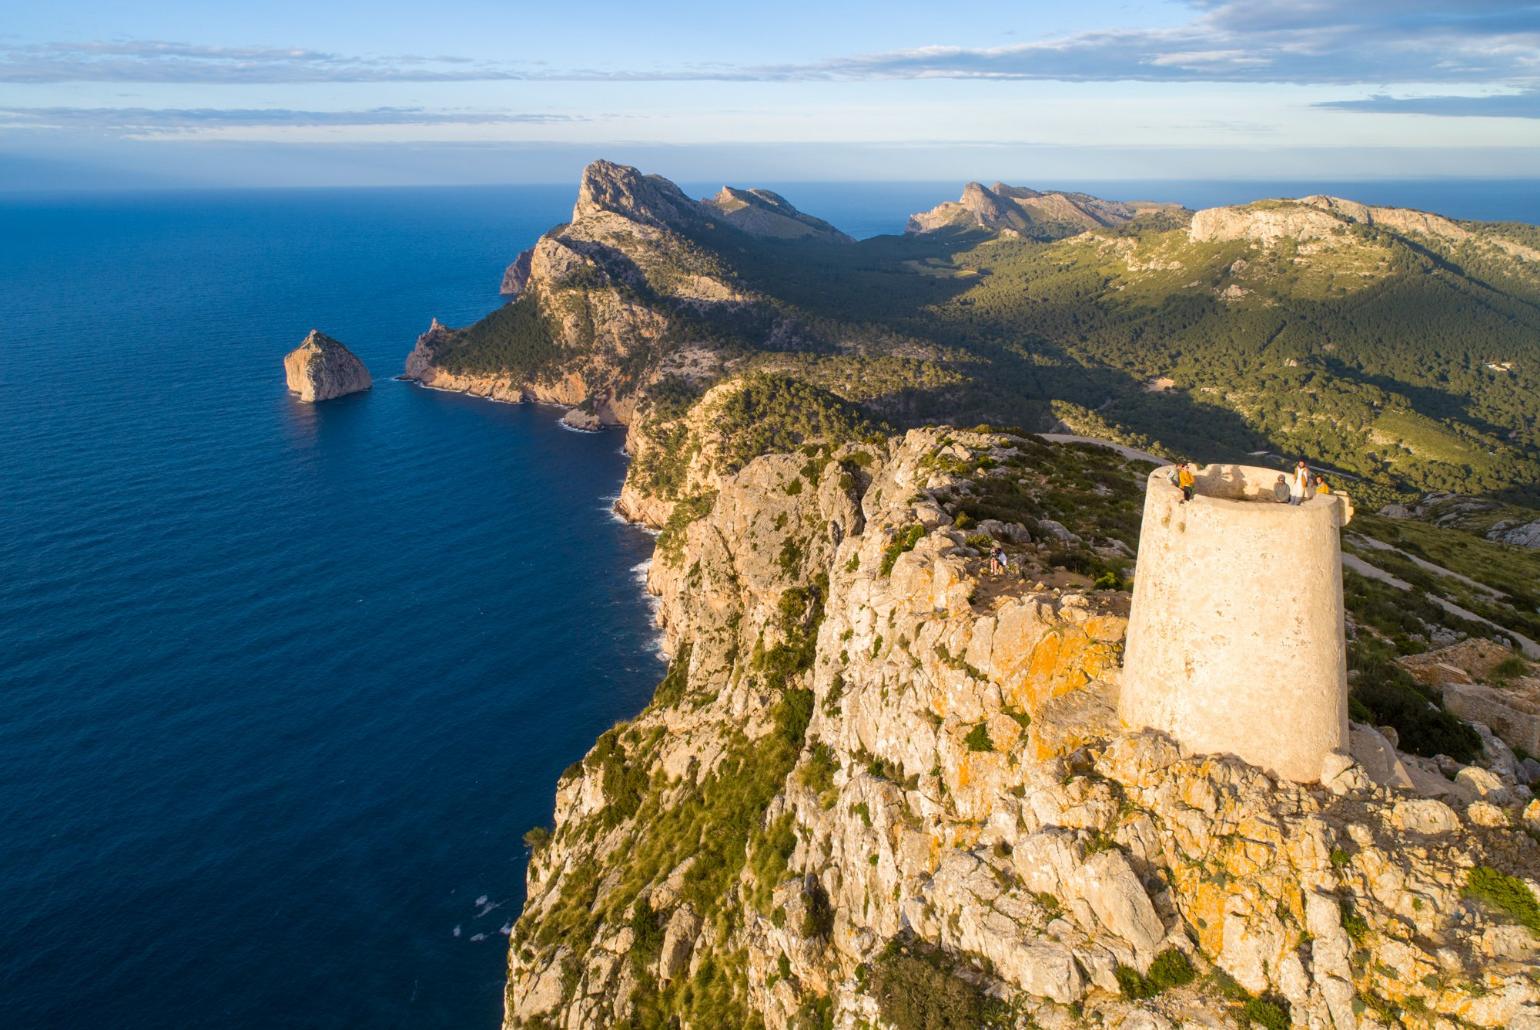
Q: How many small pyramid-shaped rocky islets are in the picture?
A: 1